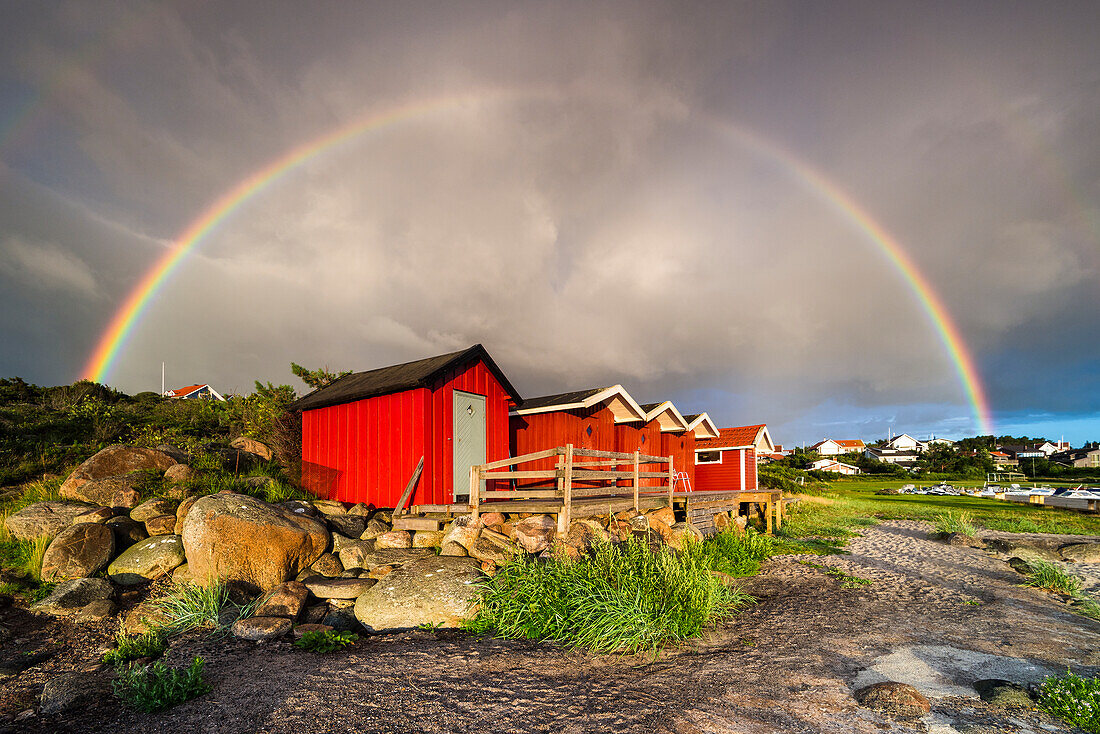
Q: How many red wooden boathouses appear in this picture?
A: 5